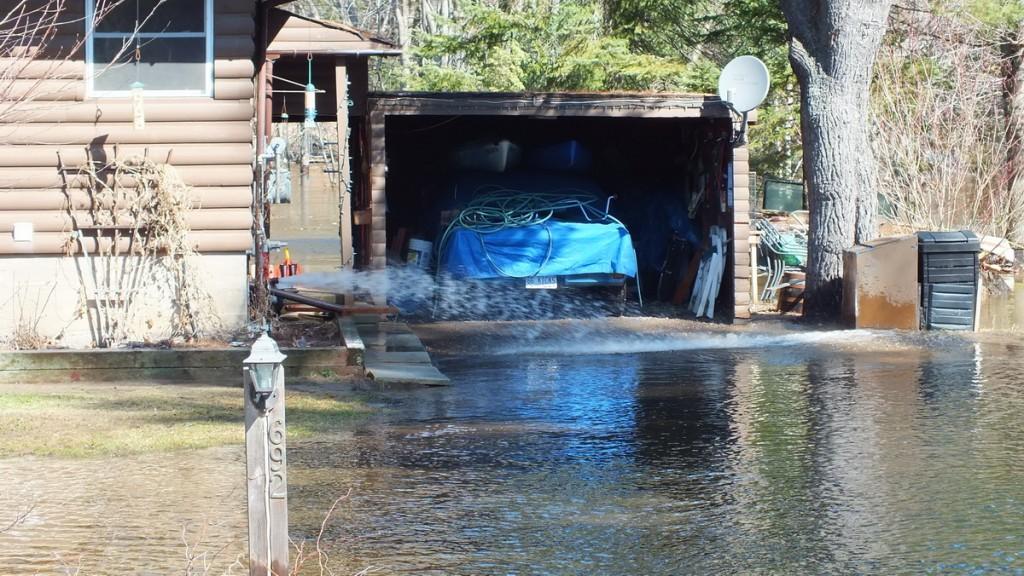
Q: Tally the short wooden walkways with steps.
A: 1